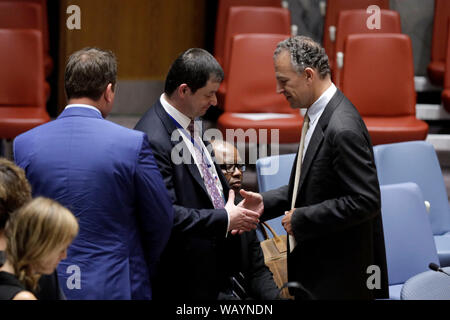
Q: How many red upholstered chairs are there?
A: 11